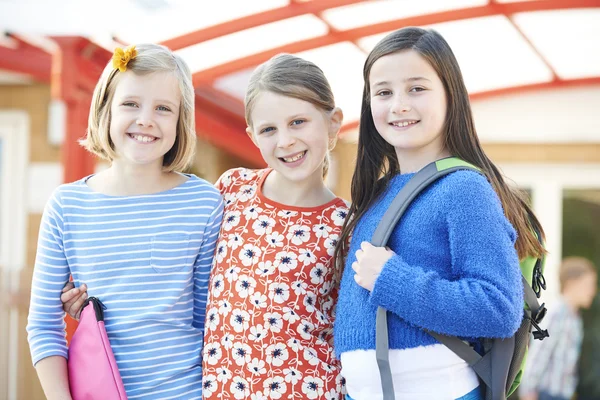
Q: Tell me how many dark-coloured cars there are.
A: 0